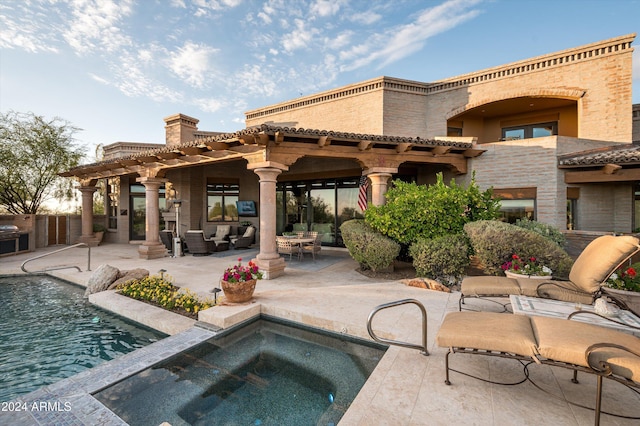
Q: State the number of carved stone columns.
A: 4